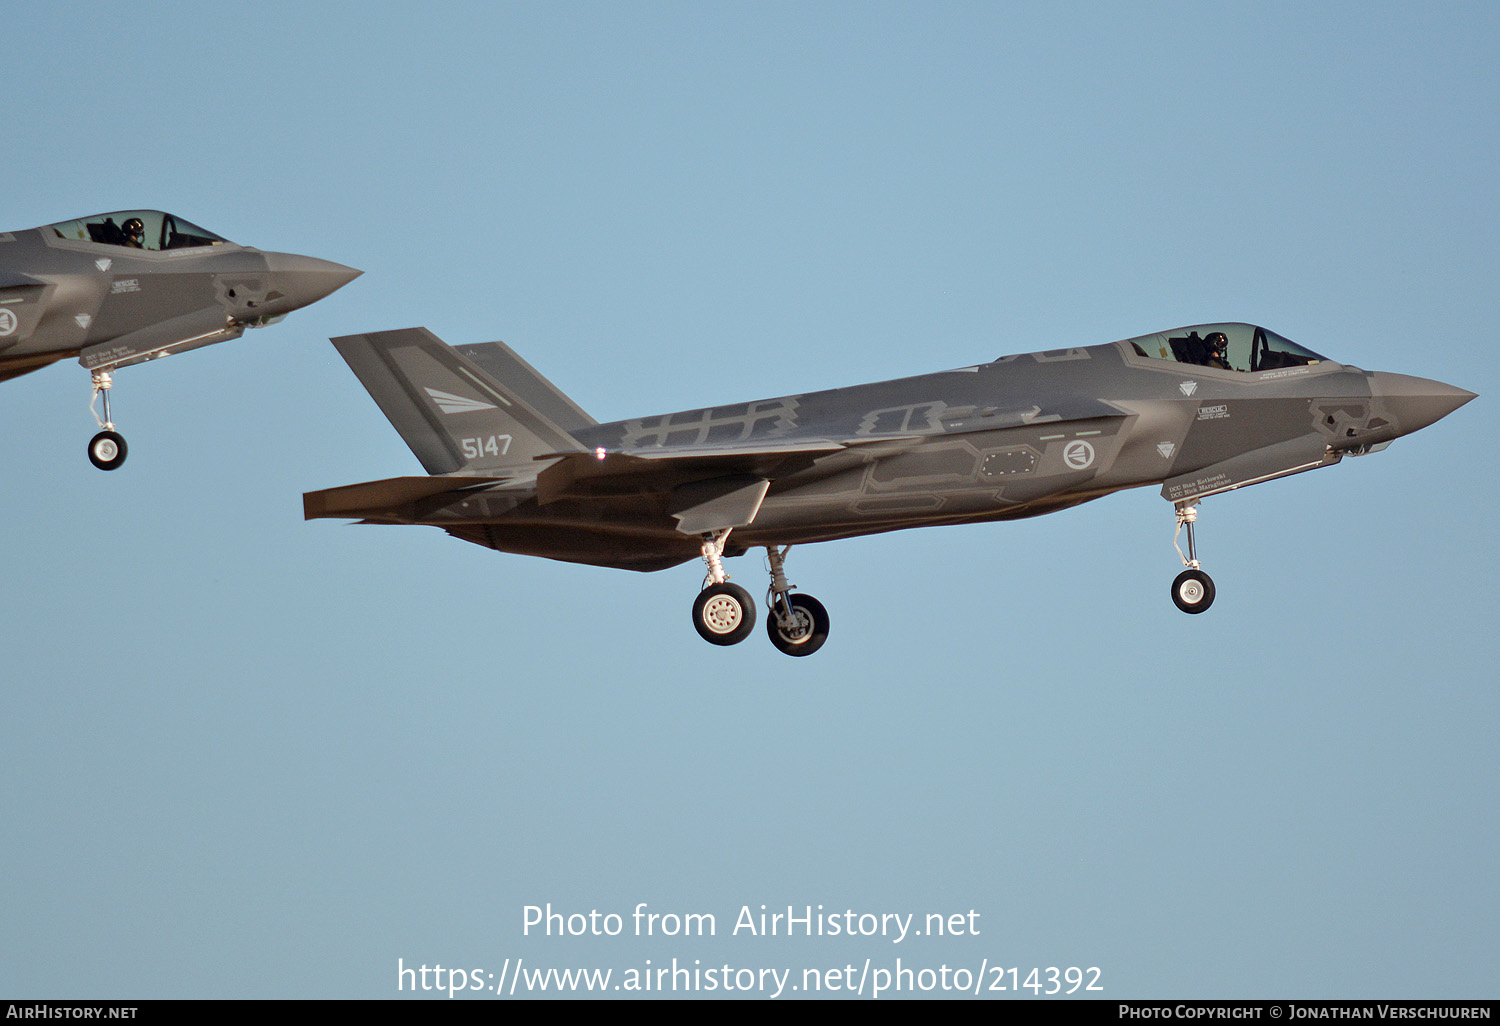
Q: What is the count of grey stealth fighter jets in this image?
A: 2